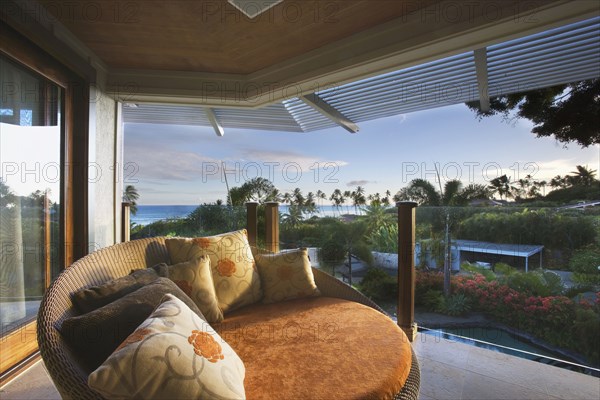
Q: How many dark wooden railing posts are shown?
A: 4